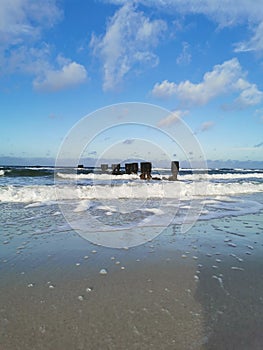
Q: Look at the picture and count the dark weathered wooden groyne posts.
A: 6